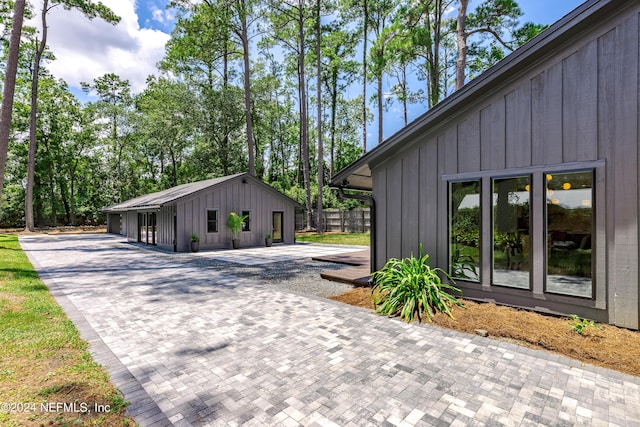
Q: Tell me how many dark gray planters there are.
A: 3